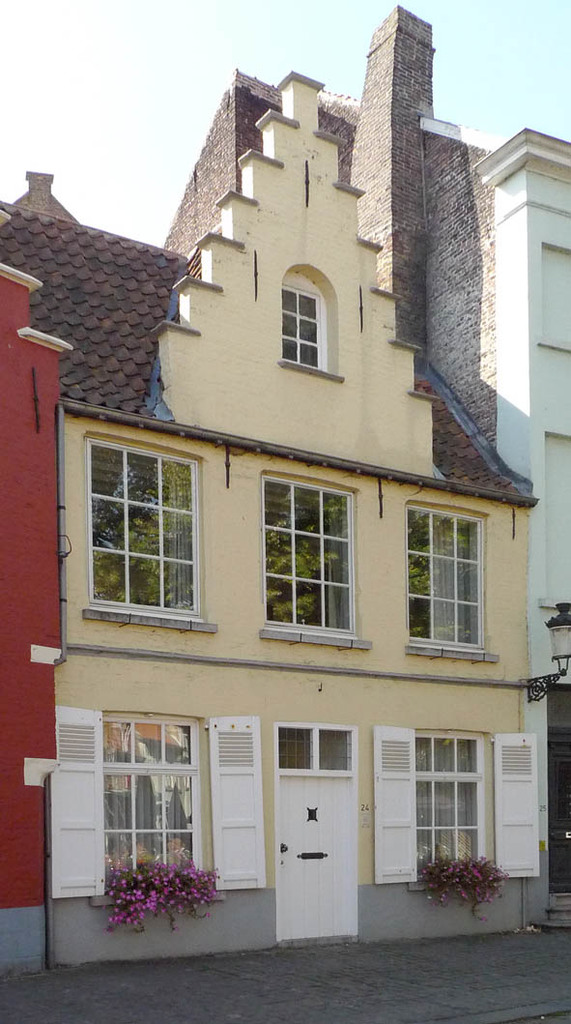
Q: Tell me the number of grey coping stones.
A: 13